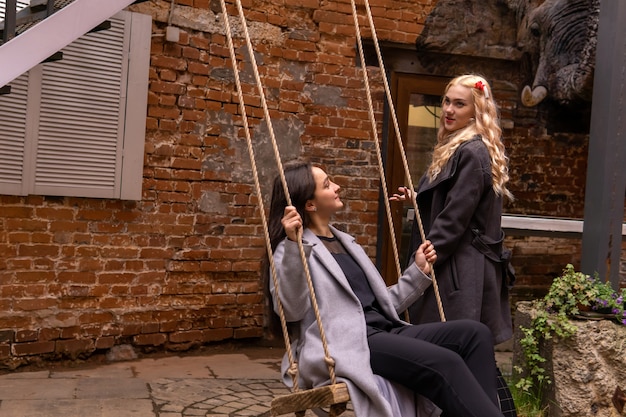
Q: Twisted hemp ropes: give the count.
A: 4